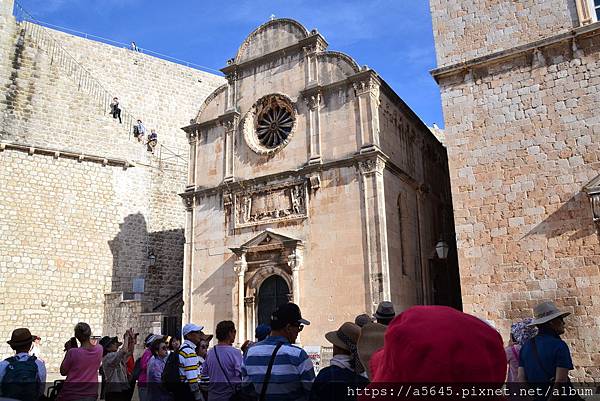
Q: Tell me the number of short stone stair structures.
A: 1